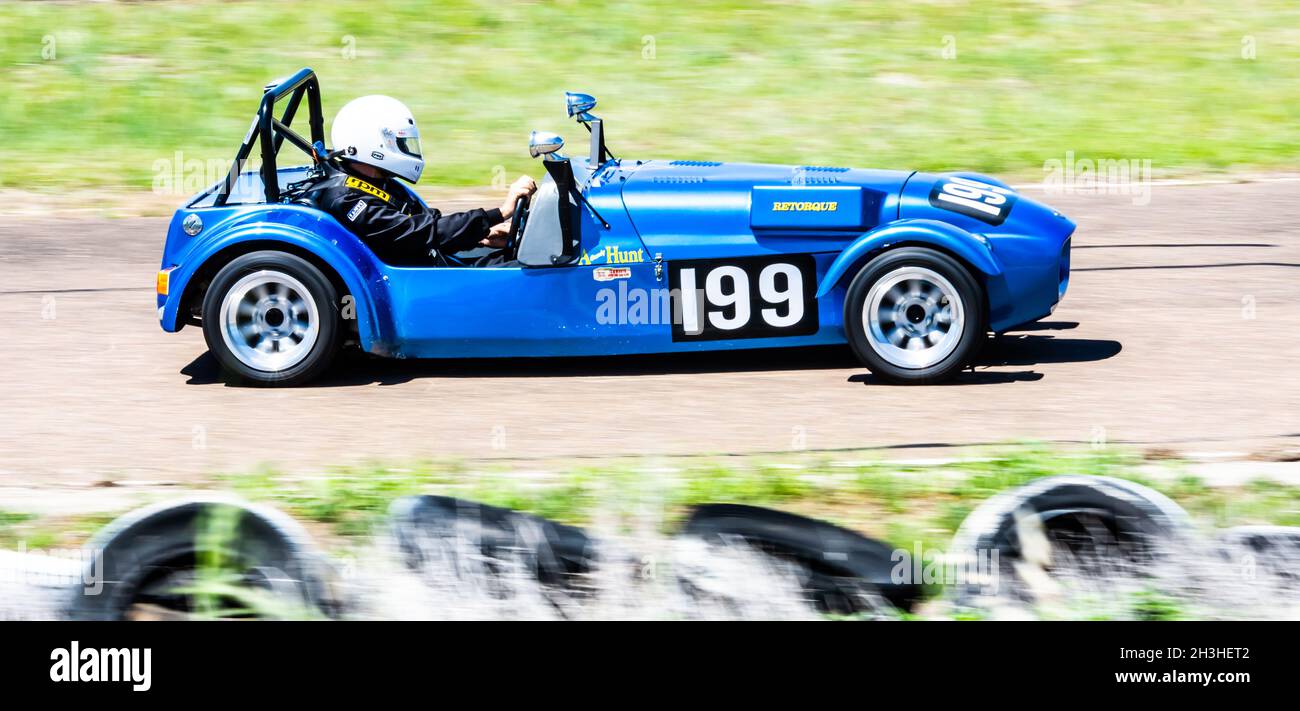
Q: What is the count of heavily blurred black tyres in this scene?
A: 4